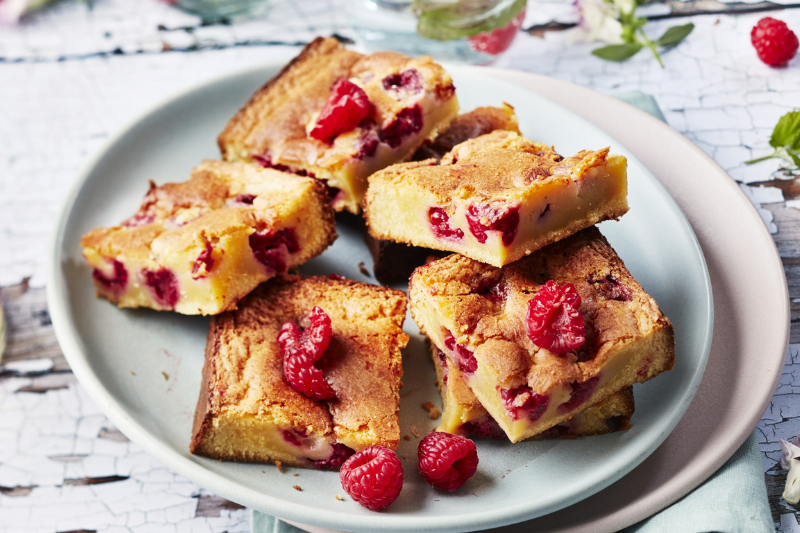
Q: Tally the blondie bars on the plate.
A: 7